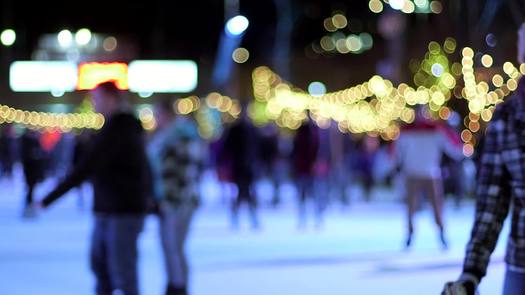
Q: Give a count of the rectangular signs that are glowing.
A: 3